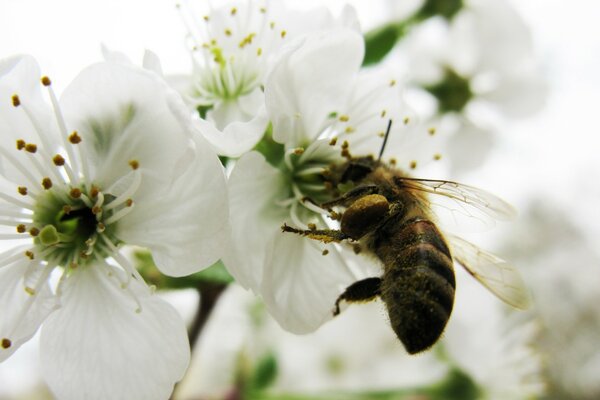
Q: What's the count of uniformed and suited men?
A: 0